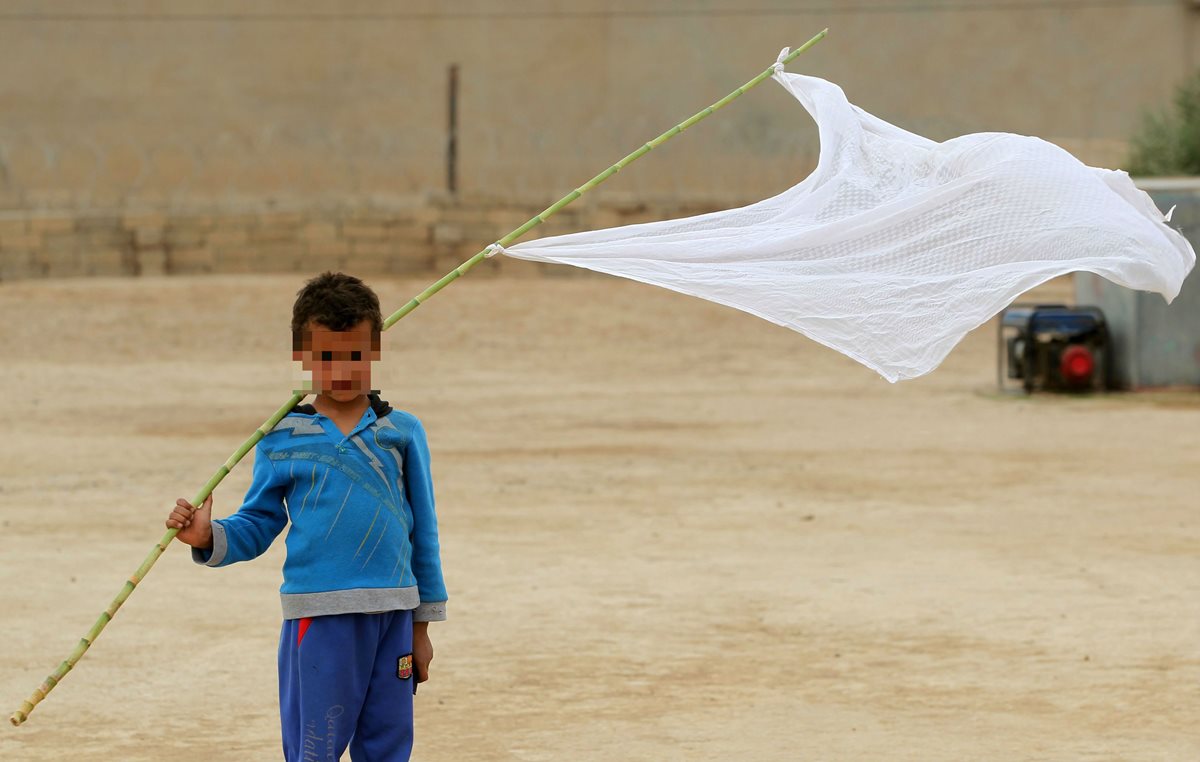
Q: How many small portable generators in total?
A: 1